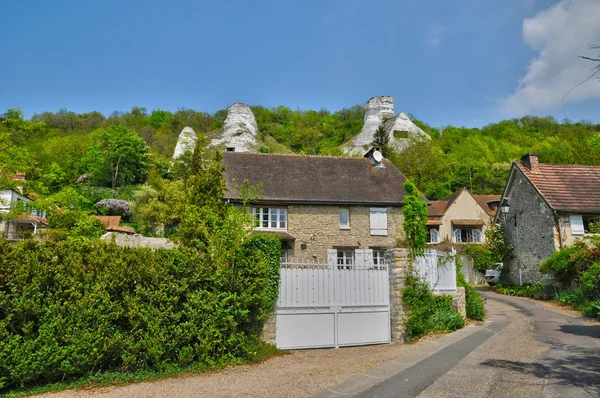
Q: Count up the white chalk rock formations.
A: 3